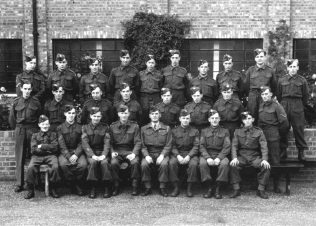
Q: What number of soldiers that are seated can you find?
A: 8